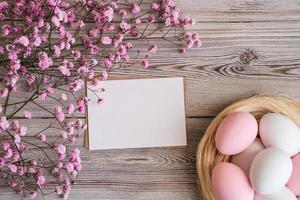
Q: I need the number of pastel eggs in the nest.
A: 7